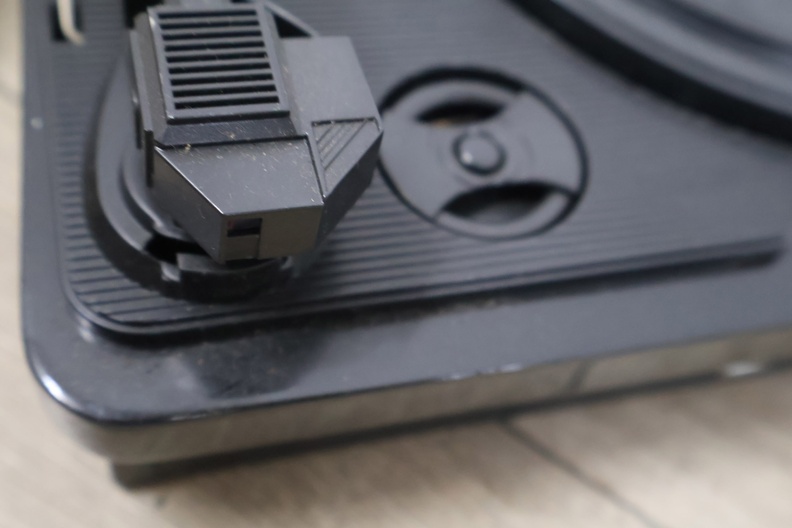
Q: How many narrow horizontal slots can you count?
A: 9